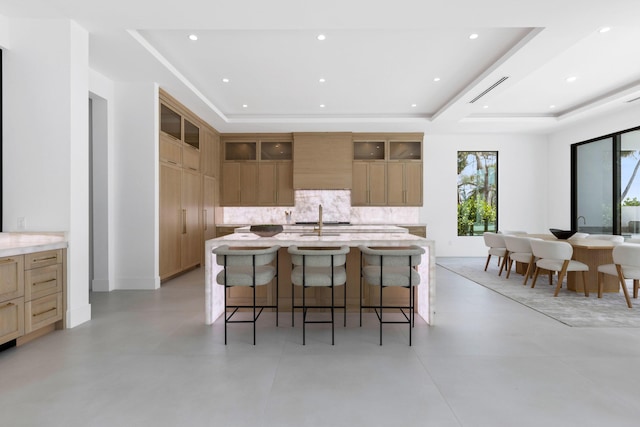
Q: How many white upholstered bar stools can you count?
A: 3